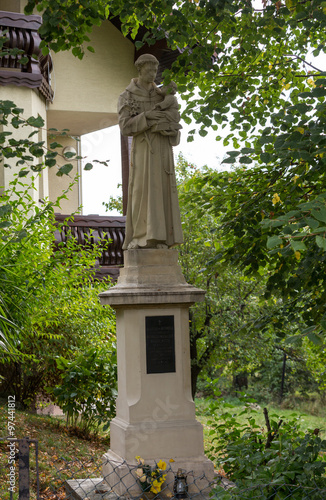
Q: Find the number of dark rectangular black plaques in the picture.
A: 1